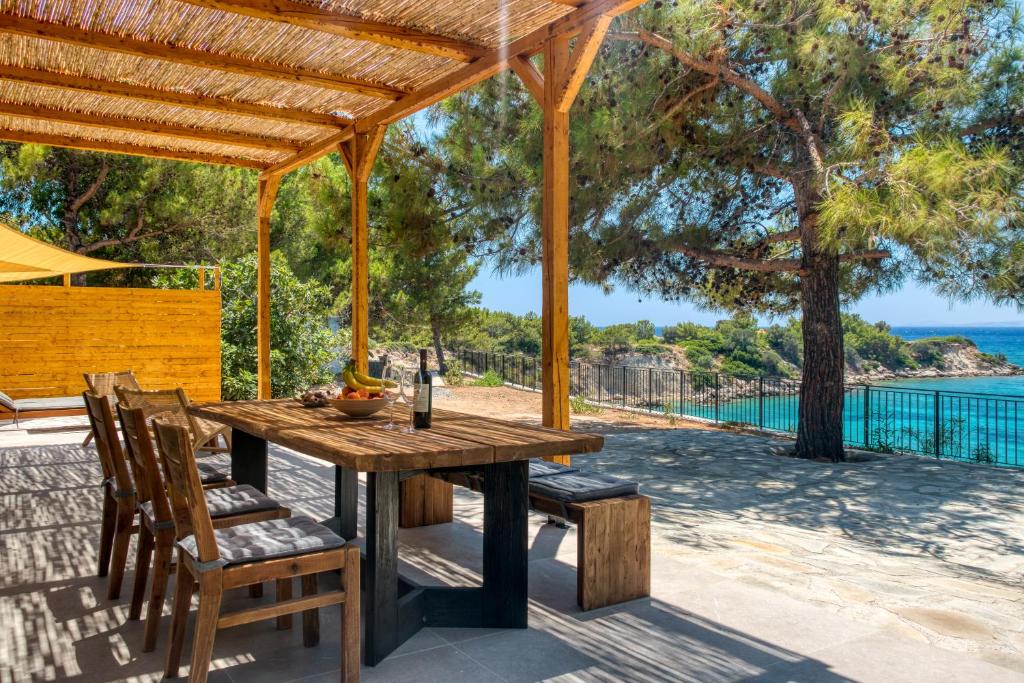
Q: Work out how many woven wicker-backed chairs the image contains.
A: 2